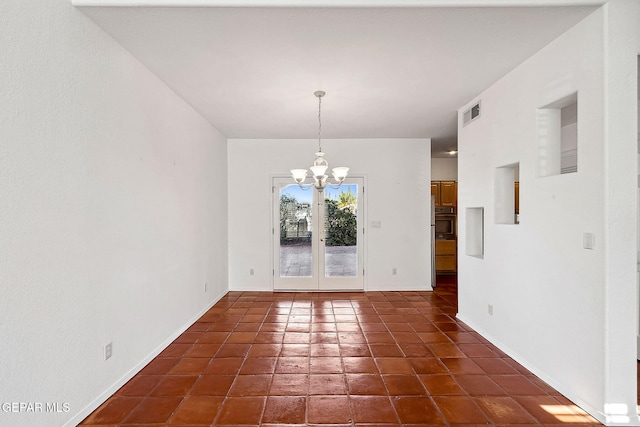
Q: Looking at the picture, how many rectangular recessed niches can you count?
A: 3